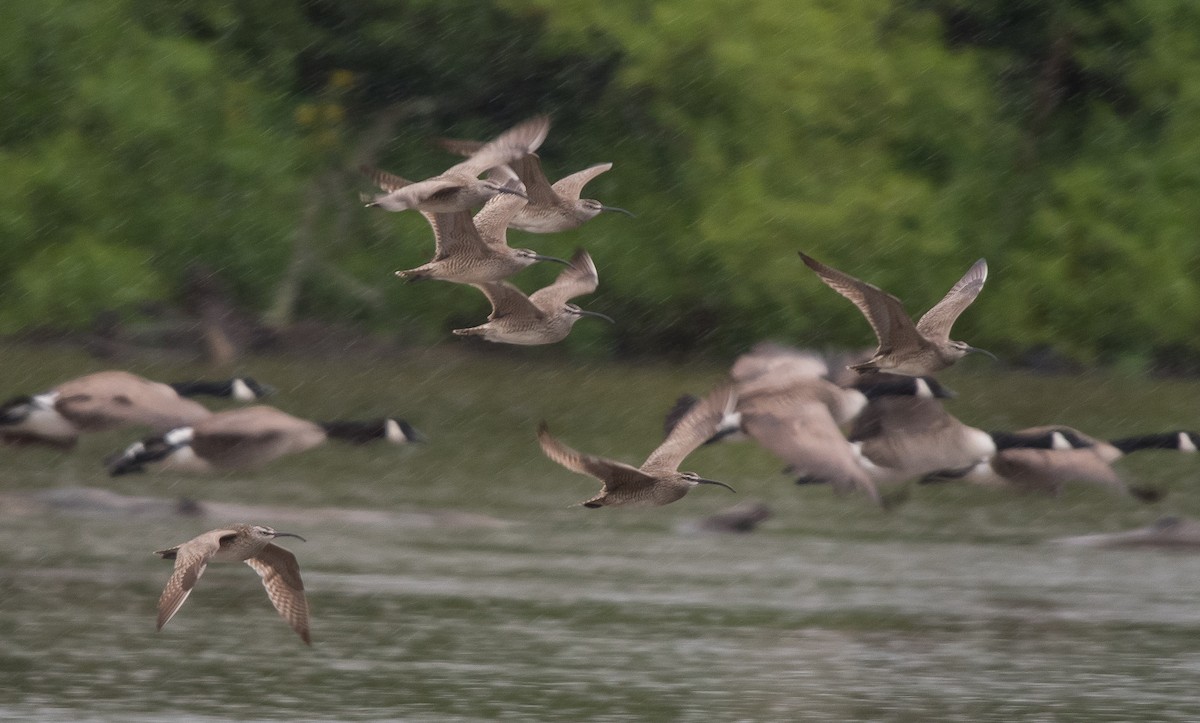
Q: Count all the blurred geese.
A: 5